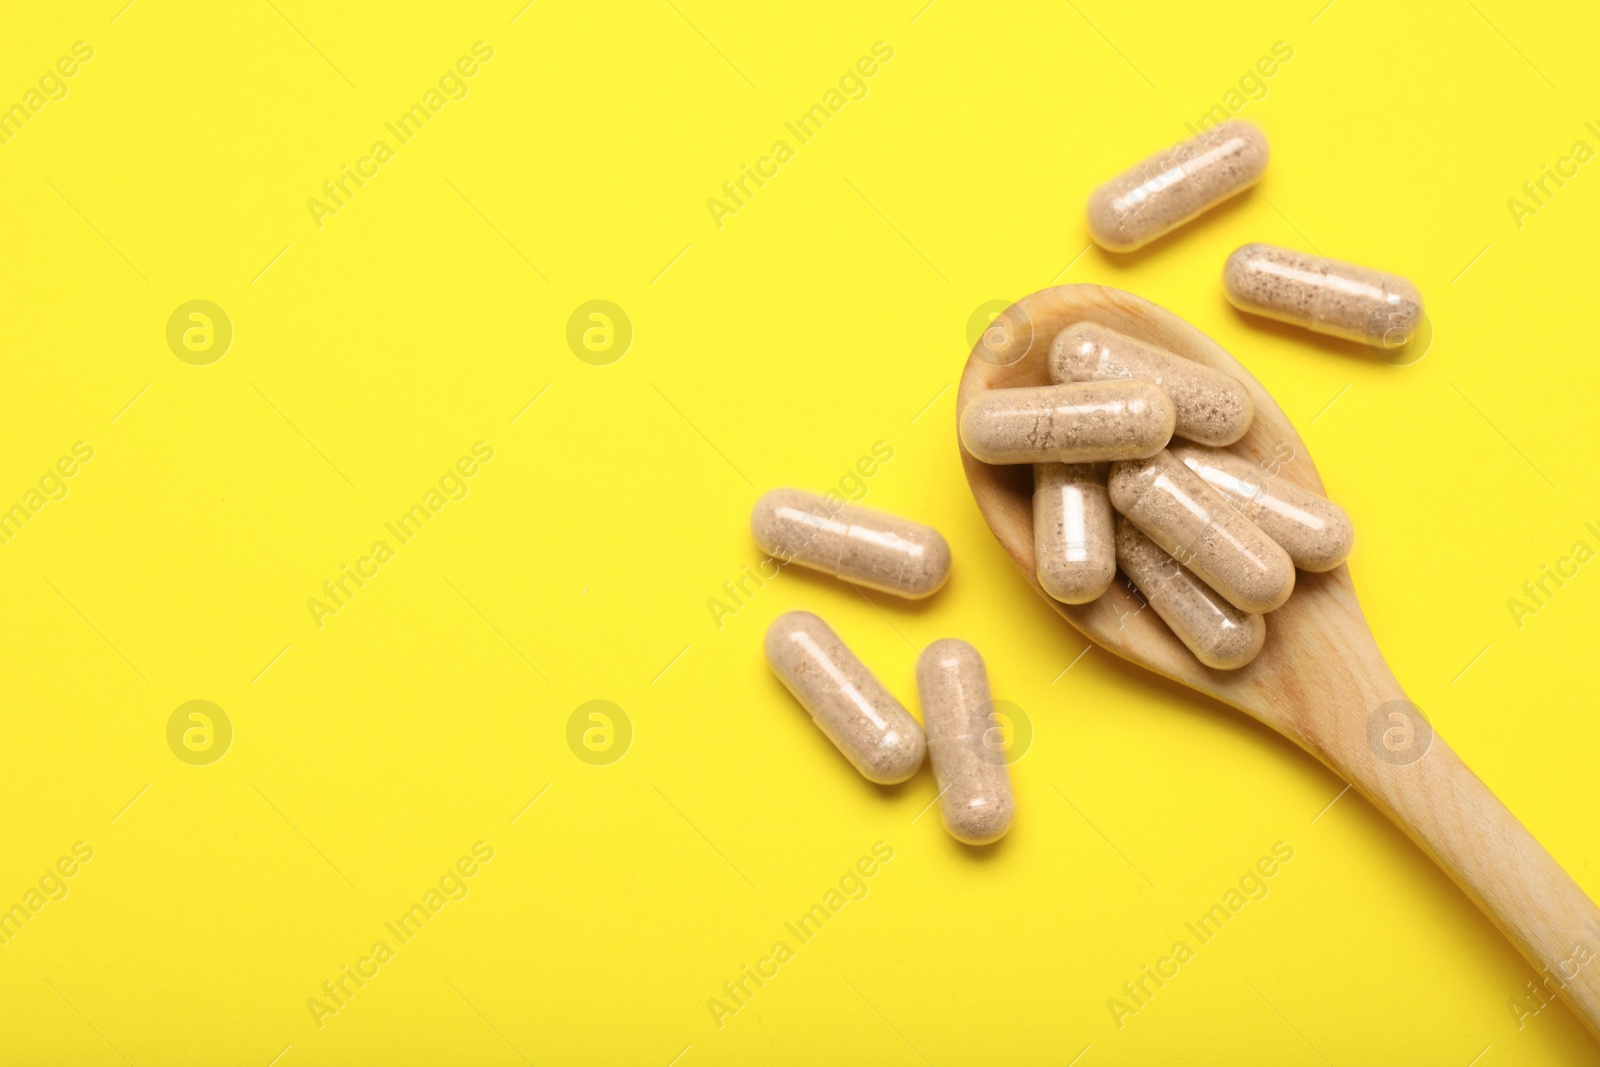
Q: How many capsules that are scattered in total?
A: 5